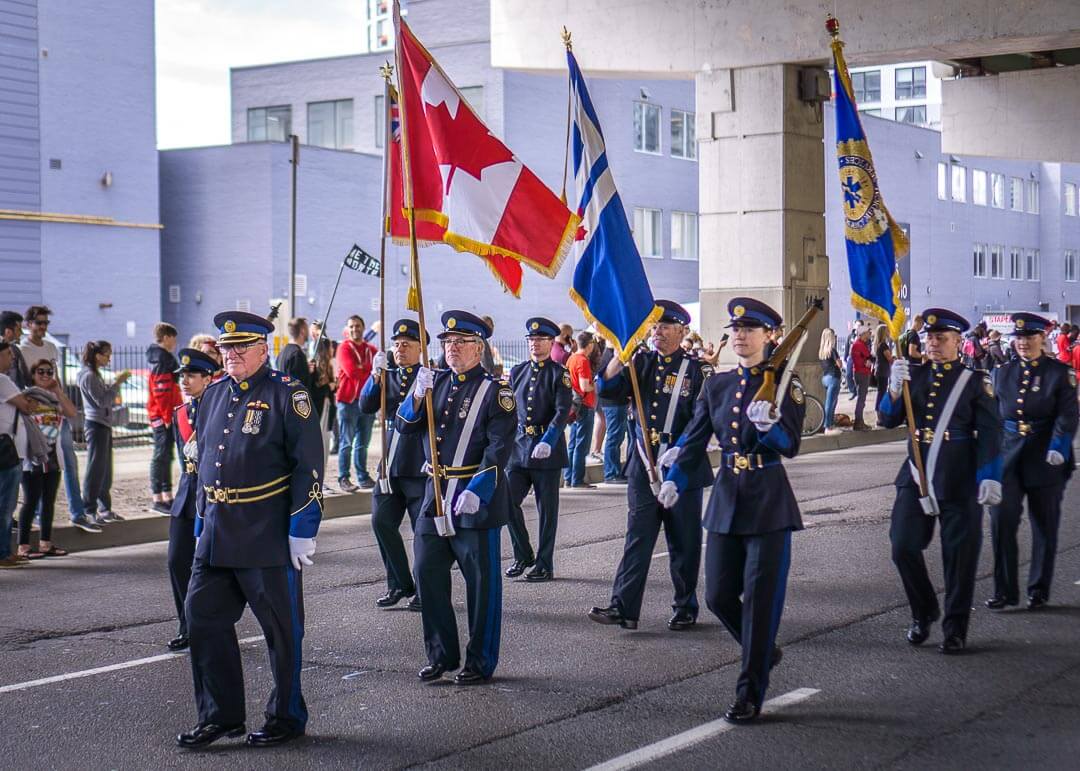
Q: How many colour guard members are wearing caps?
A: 9